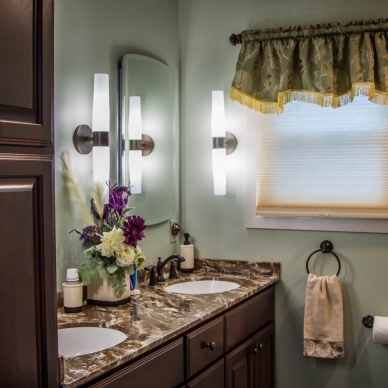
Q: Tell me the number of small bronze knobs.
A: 3